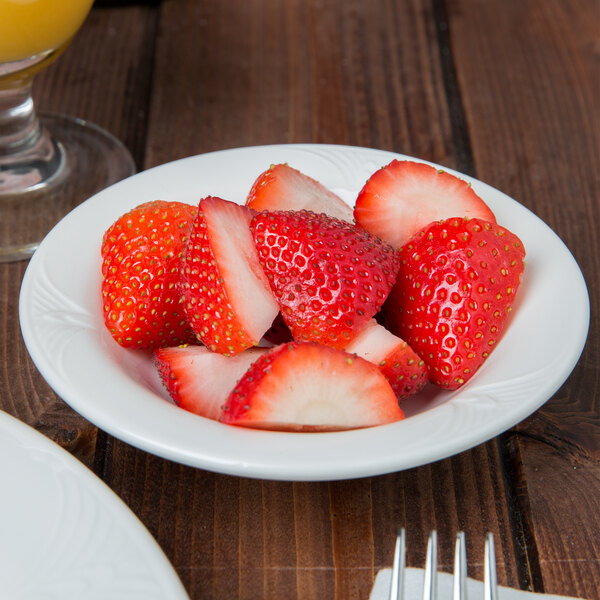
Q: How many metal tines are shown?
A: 4